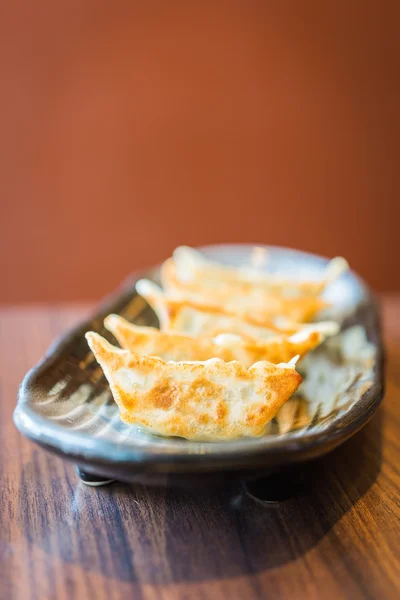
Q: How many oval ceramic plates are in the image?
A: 1